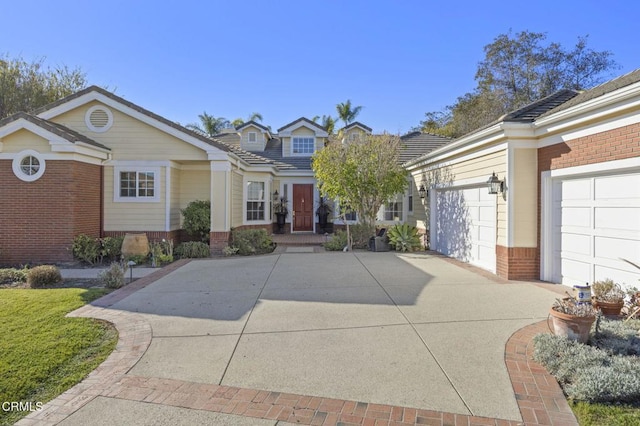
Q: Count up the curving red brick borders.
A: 2